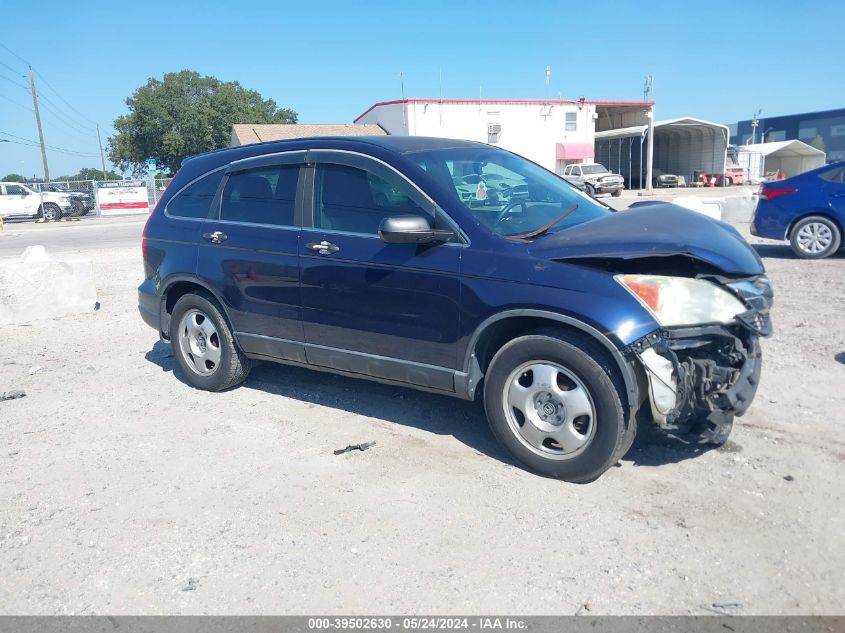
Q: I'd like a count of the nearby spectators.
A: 0